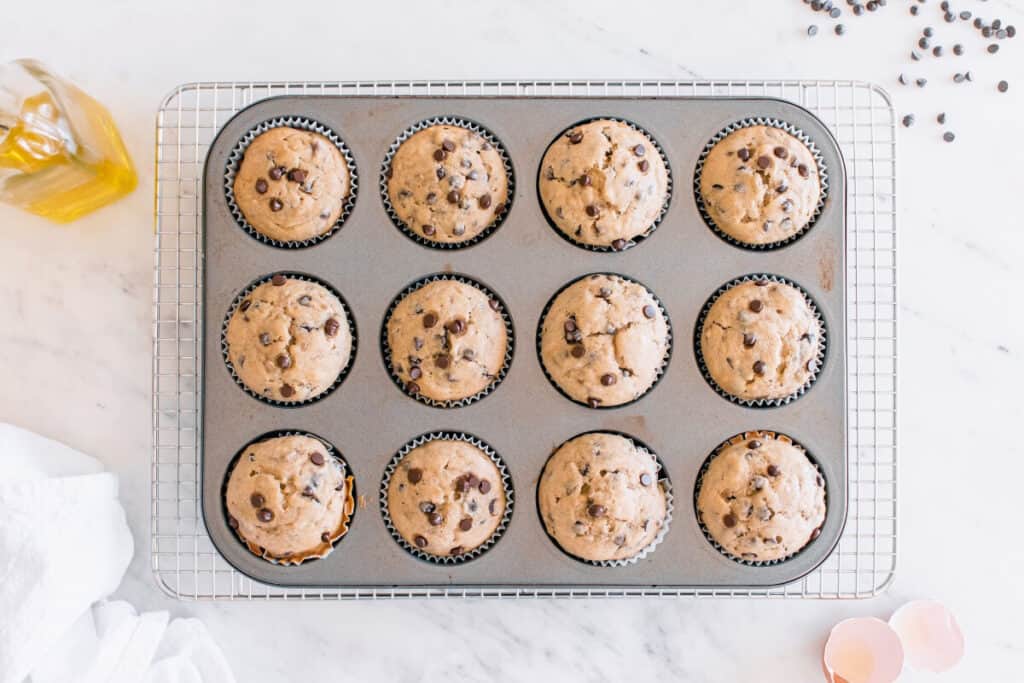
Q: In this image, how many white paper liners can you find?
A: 12